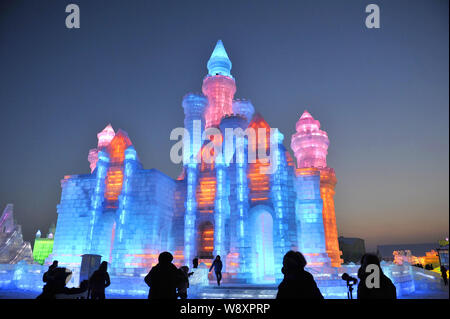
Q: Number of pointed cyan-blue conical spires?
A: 1